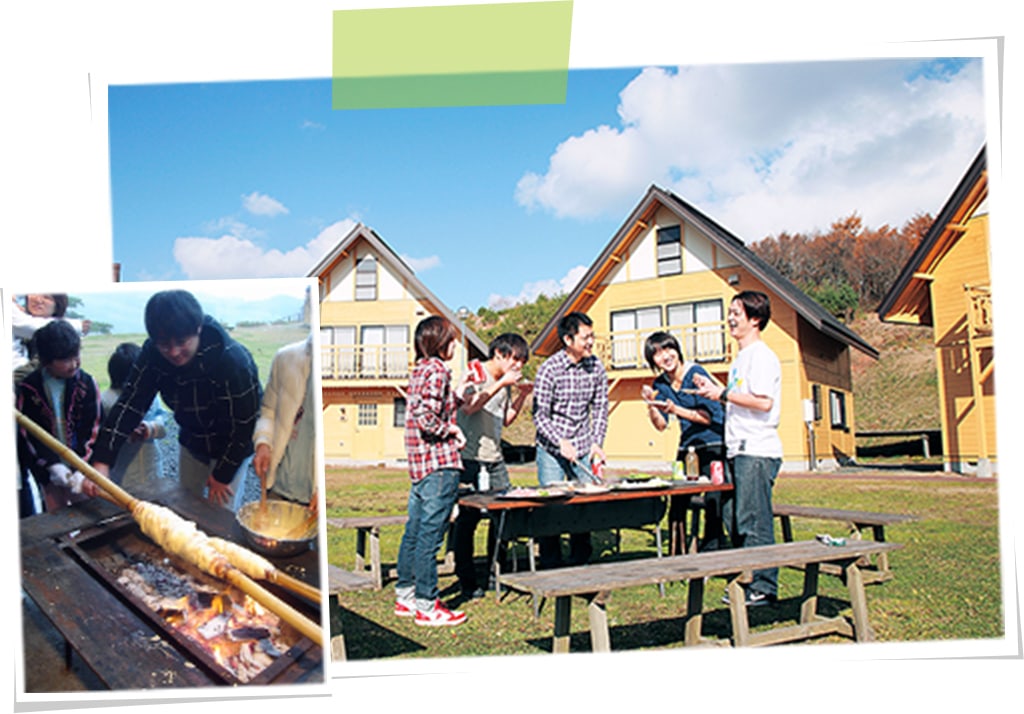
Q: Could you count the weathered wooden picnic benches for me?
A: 4